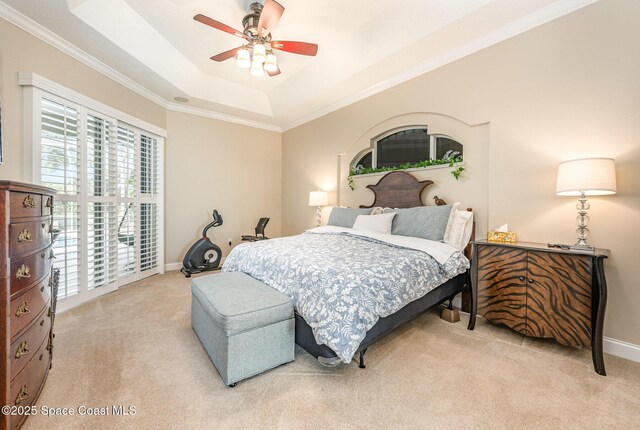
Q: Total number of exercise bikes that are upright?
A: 1